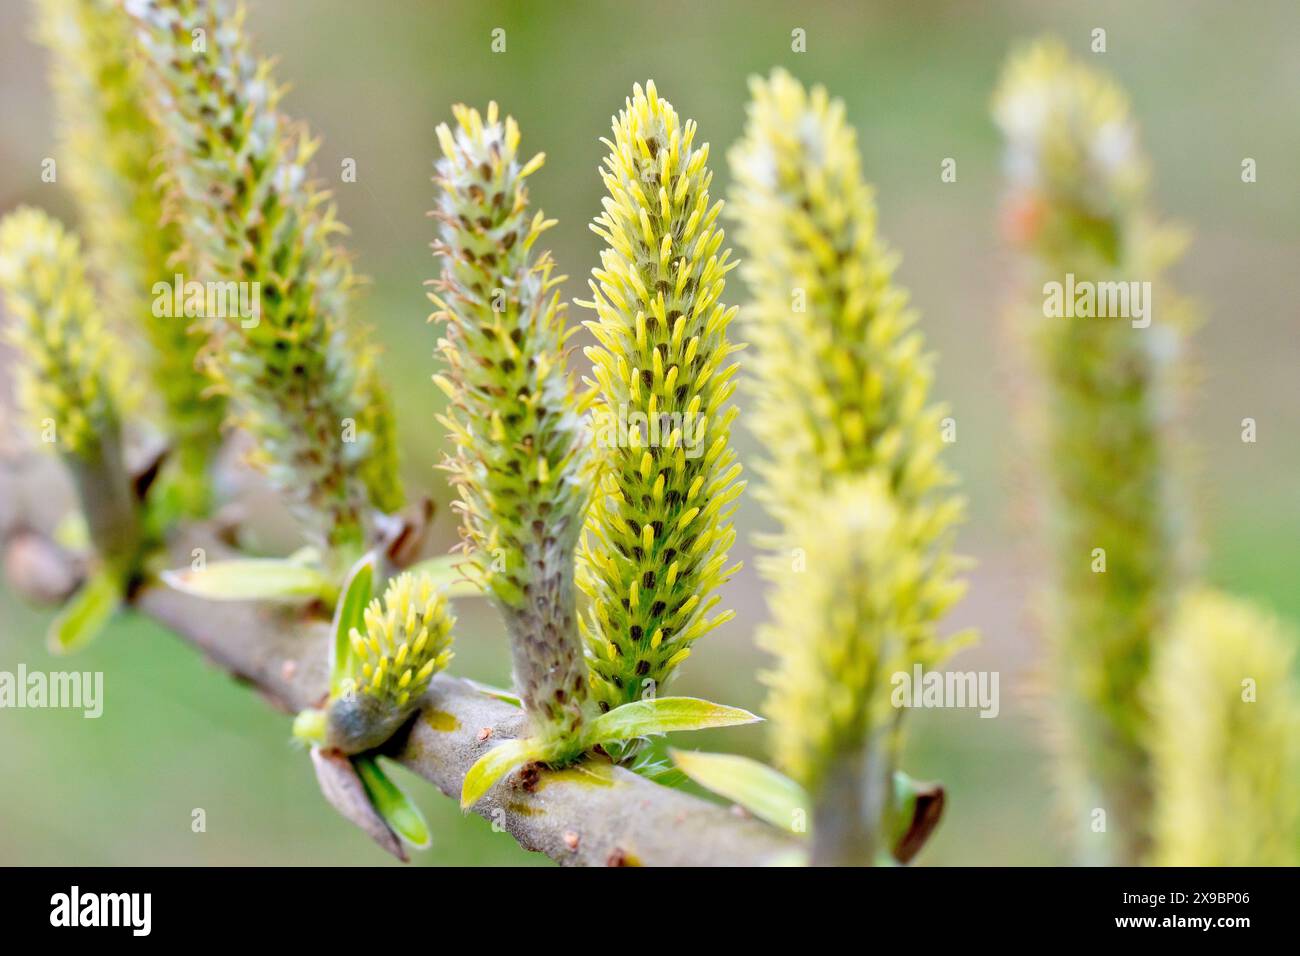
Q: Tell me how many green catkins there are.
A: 11